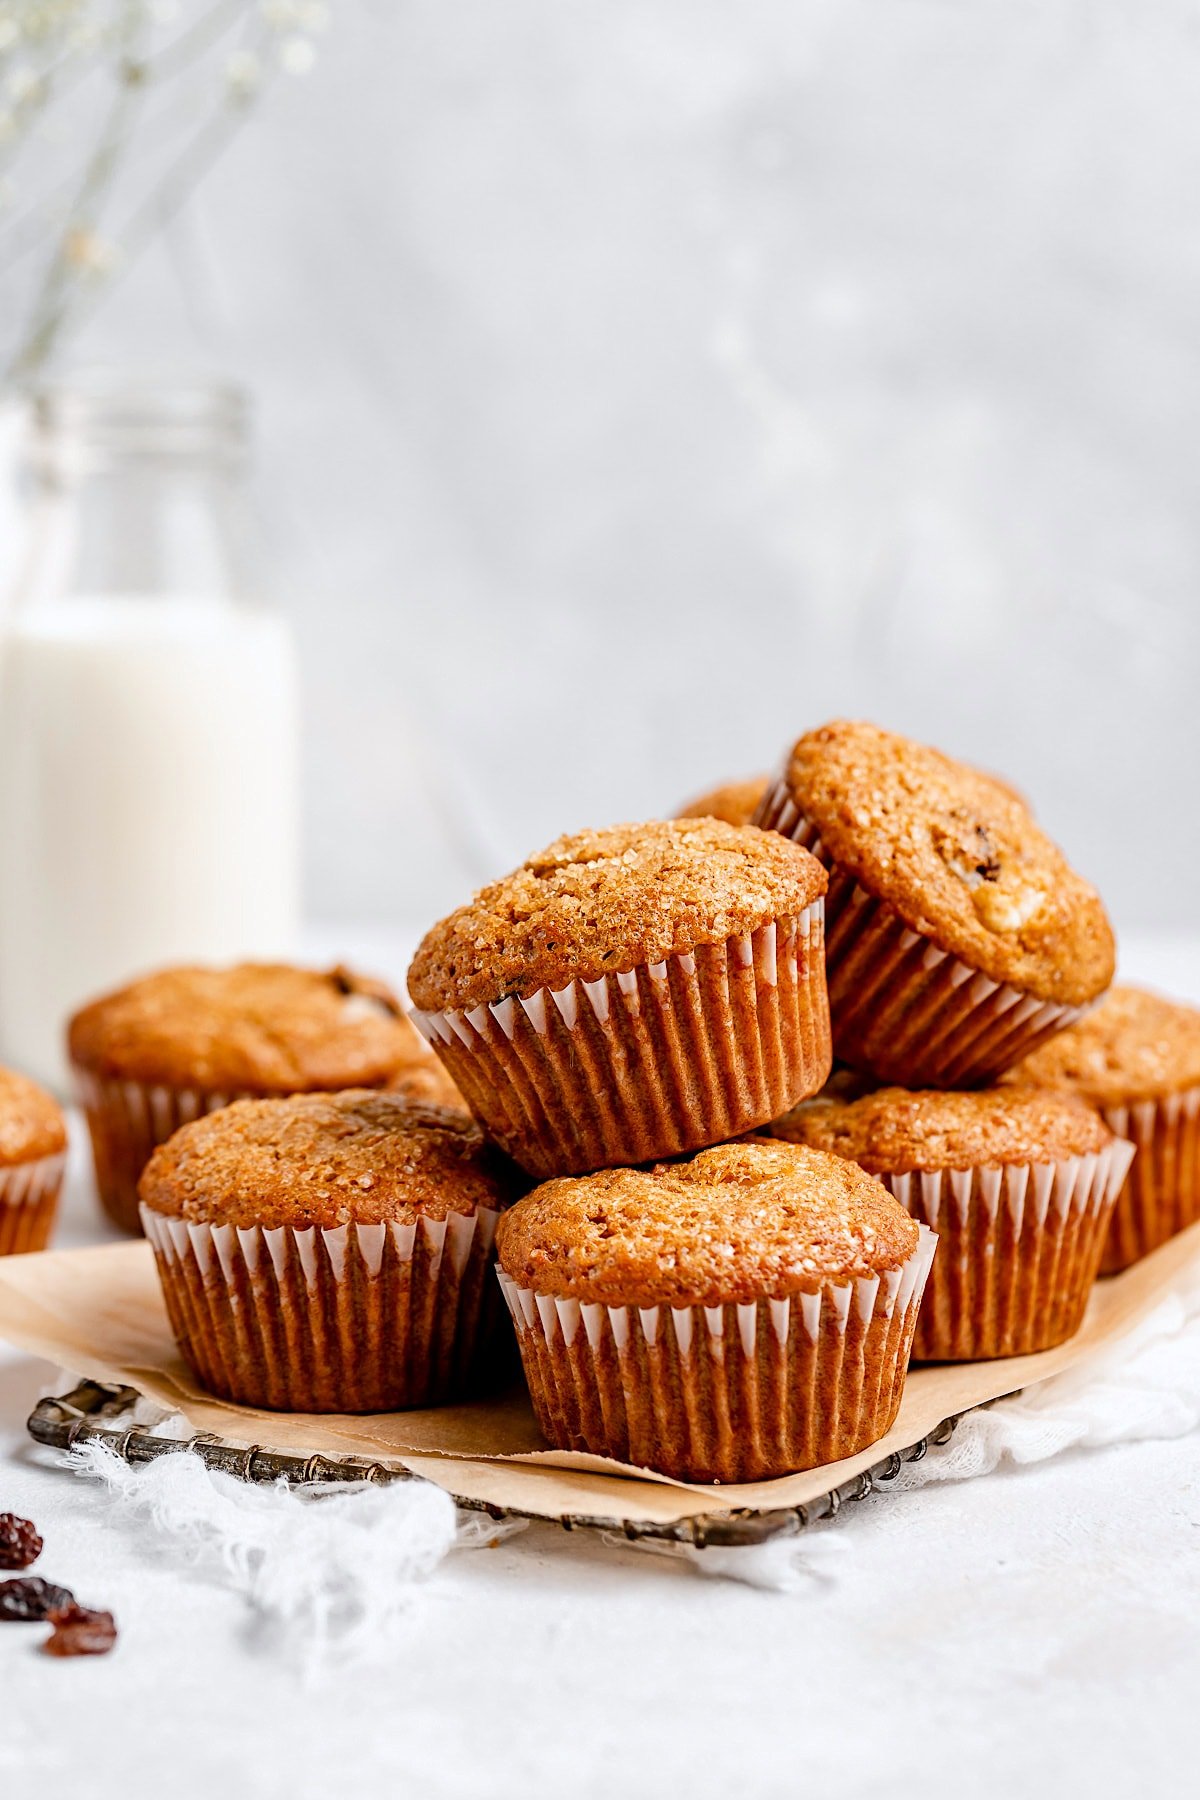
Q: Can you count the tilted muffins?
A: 2